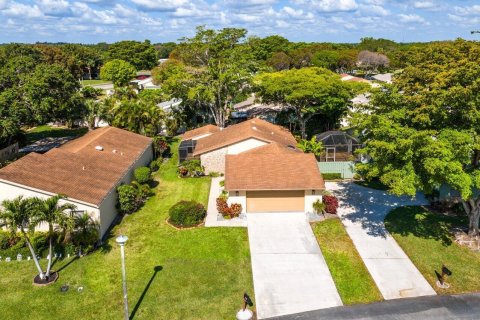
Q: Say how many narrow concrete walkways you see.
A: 1